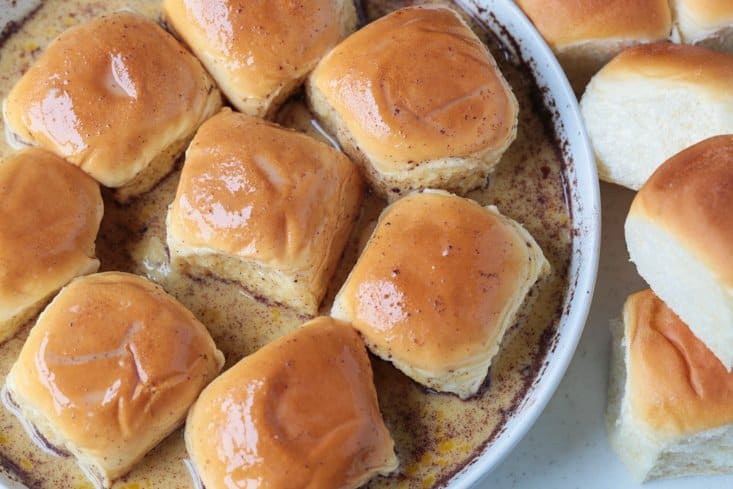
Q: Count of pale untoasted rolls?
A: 5